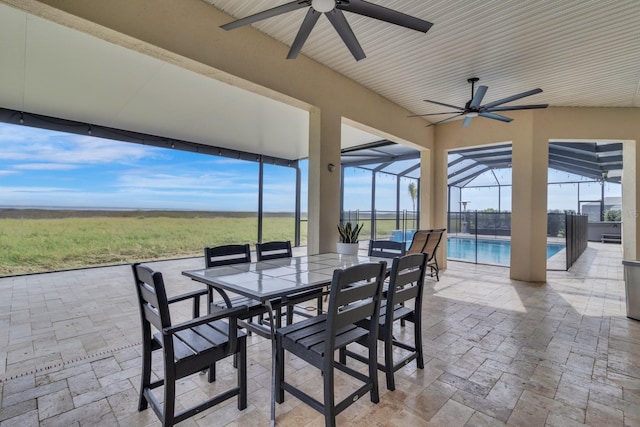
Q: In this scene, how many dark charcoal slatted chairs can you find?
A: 6